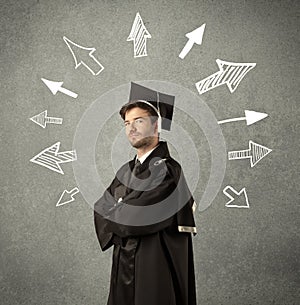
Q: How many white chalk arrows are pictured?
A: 11